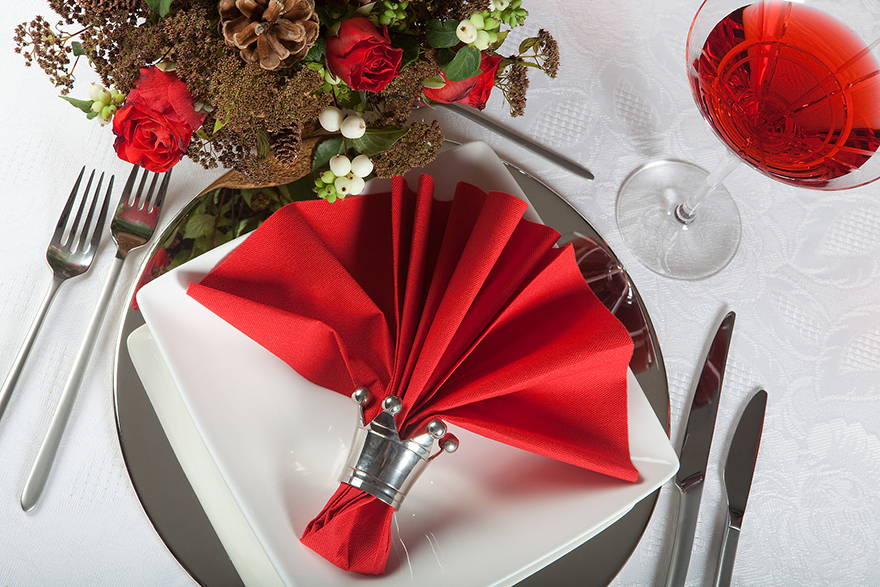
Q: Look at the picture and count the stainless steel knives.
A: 2